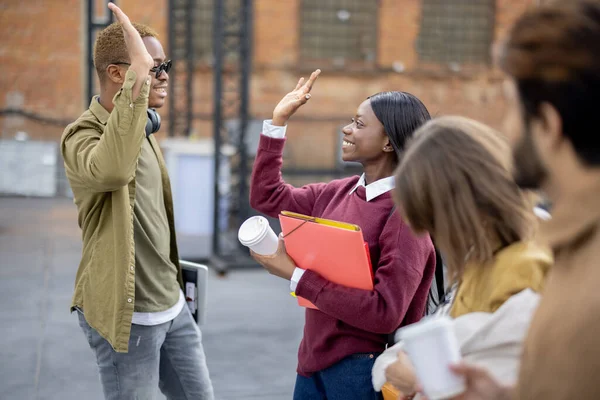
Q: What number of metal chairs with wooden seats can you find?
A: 0